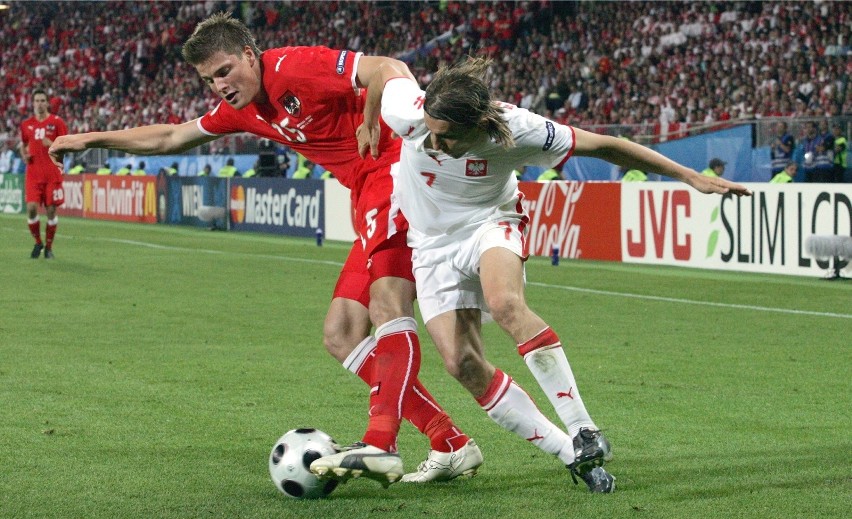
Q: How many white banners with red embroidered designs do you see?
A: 0